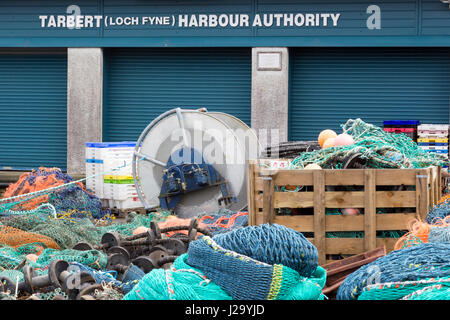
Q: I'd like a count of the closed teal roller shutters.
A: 3